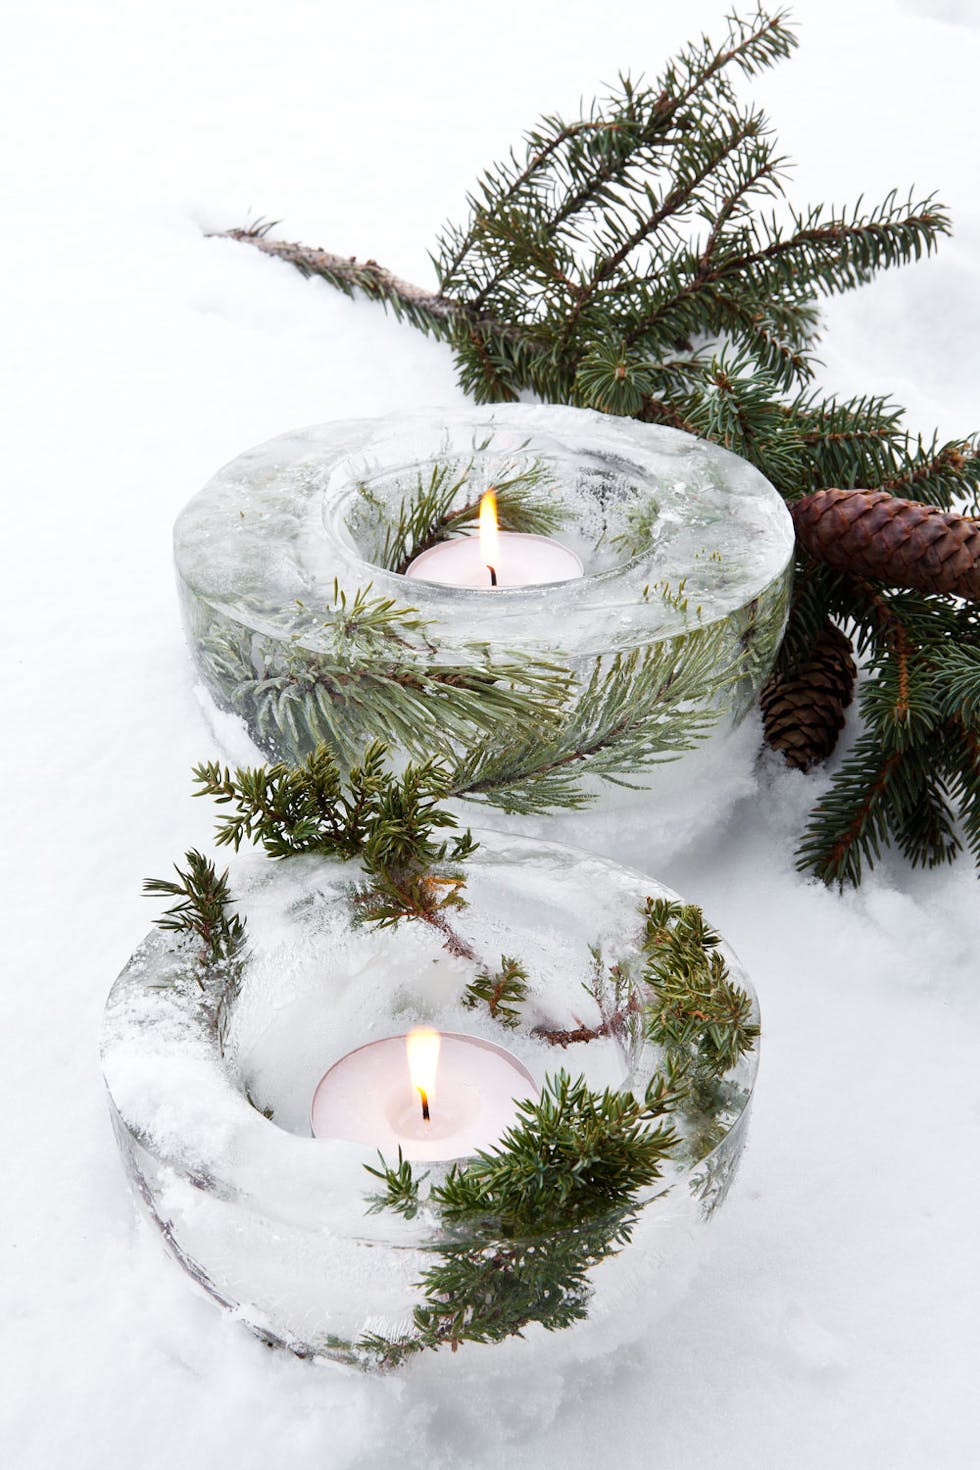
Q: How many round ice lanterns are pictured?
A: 2